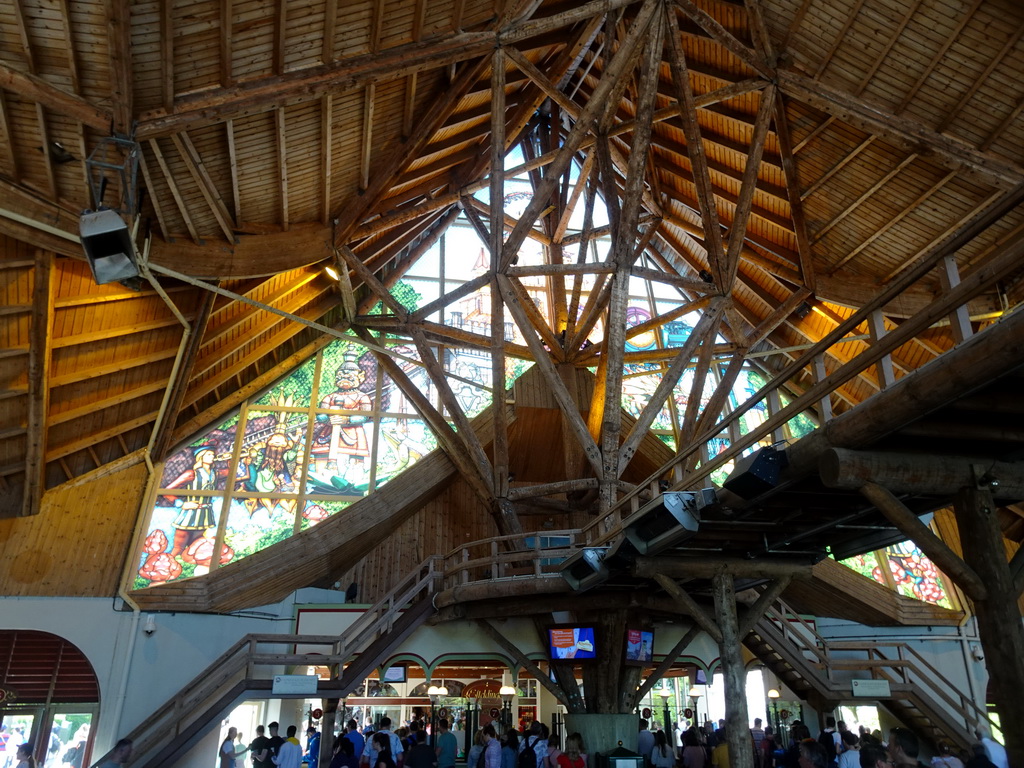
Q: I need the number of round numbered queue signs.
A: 6